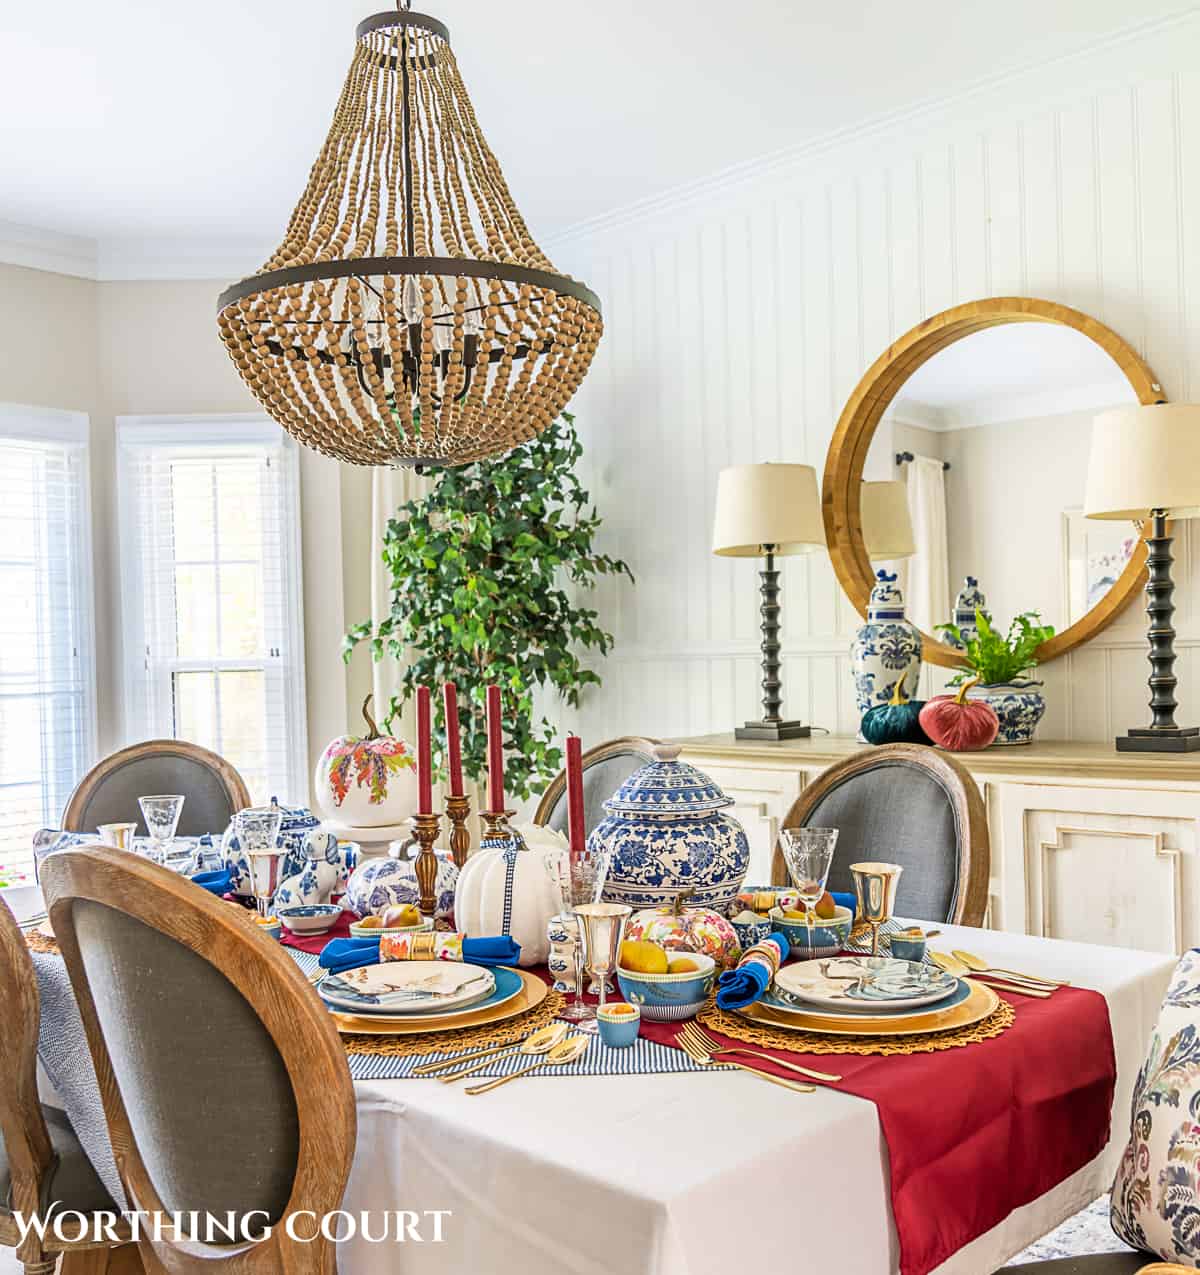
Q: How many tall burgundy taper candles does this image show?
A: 4